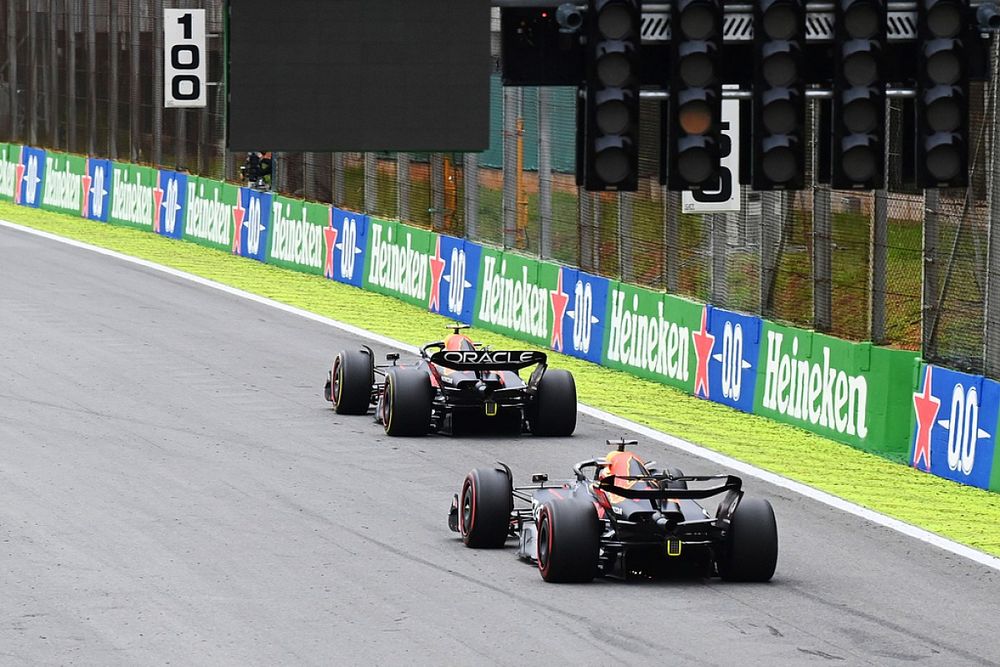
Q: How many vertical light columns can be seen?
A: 5